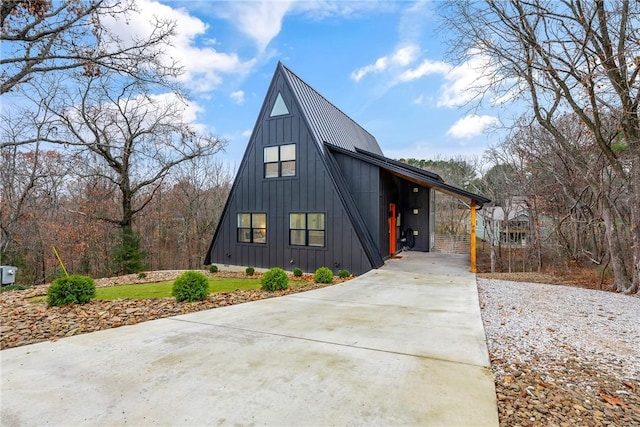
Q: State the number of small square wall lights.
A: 3